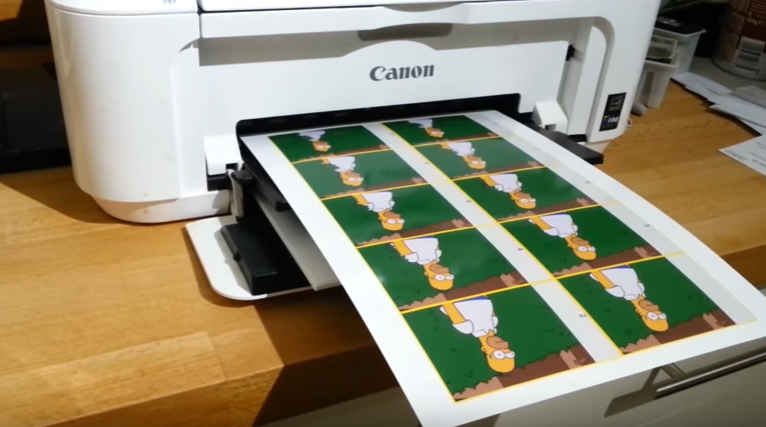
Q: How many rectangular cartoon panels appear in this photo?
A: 10